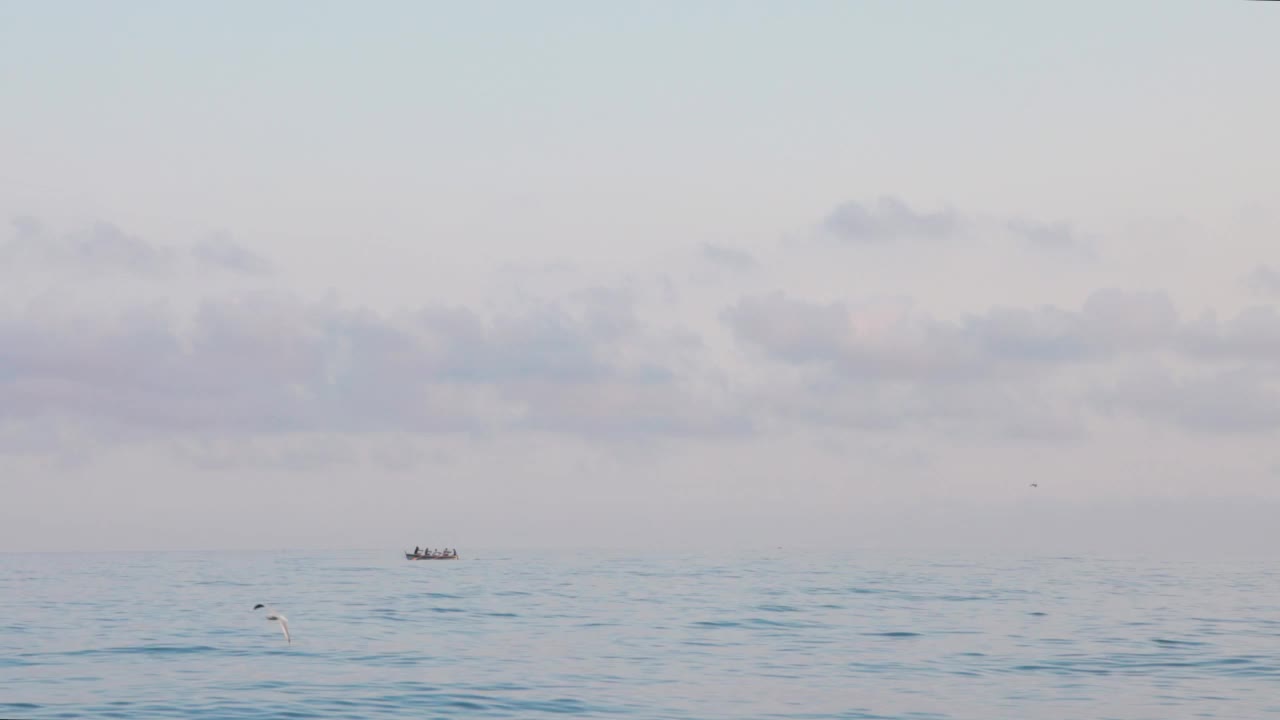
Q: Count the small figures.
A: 5